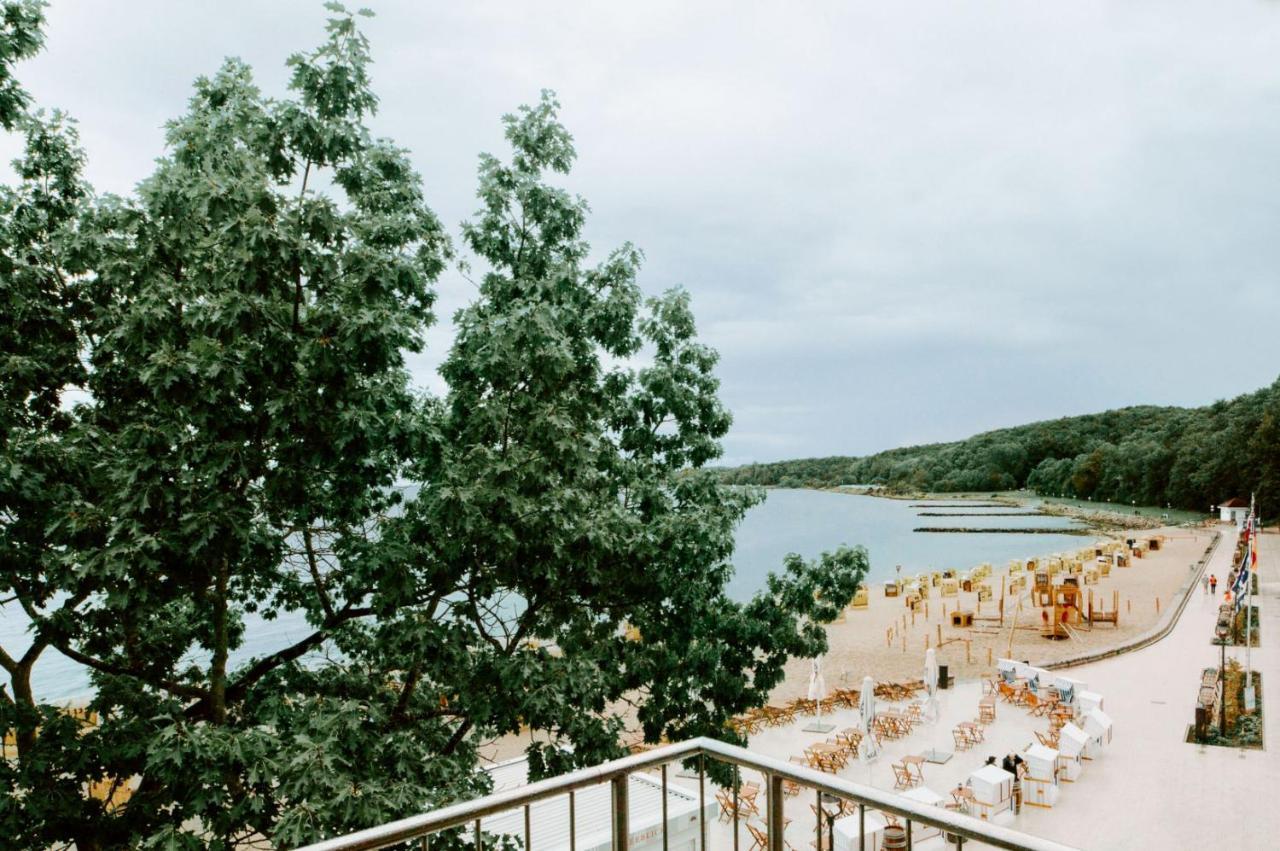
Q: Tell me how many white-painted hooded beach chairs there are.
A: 10